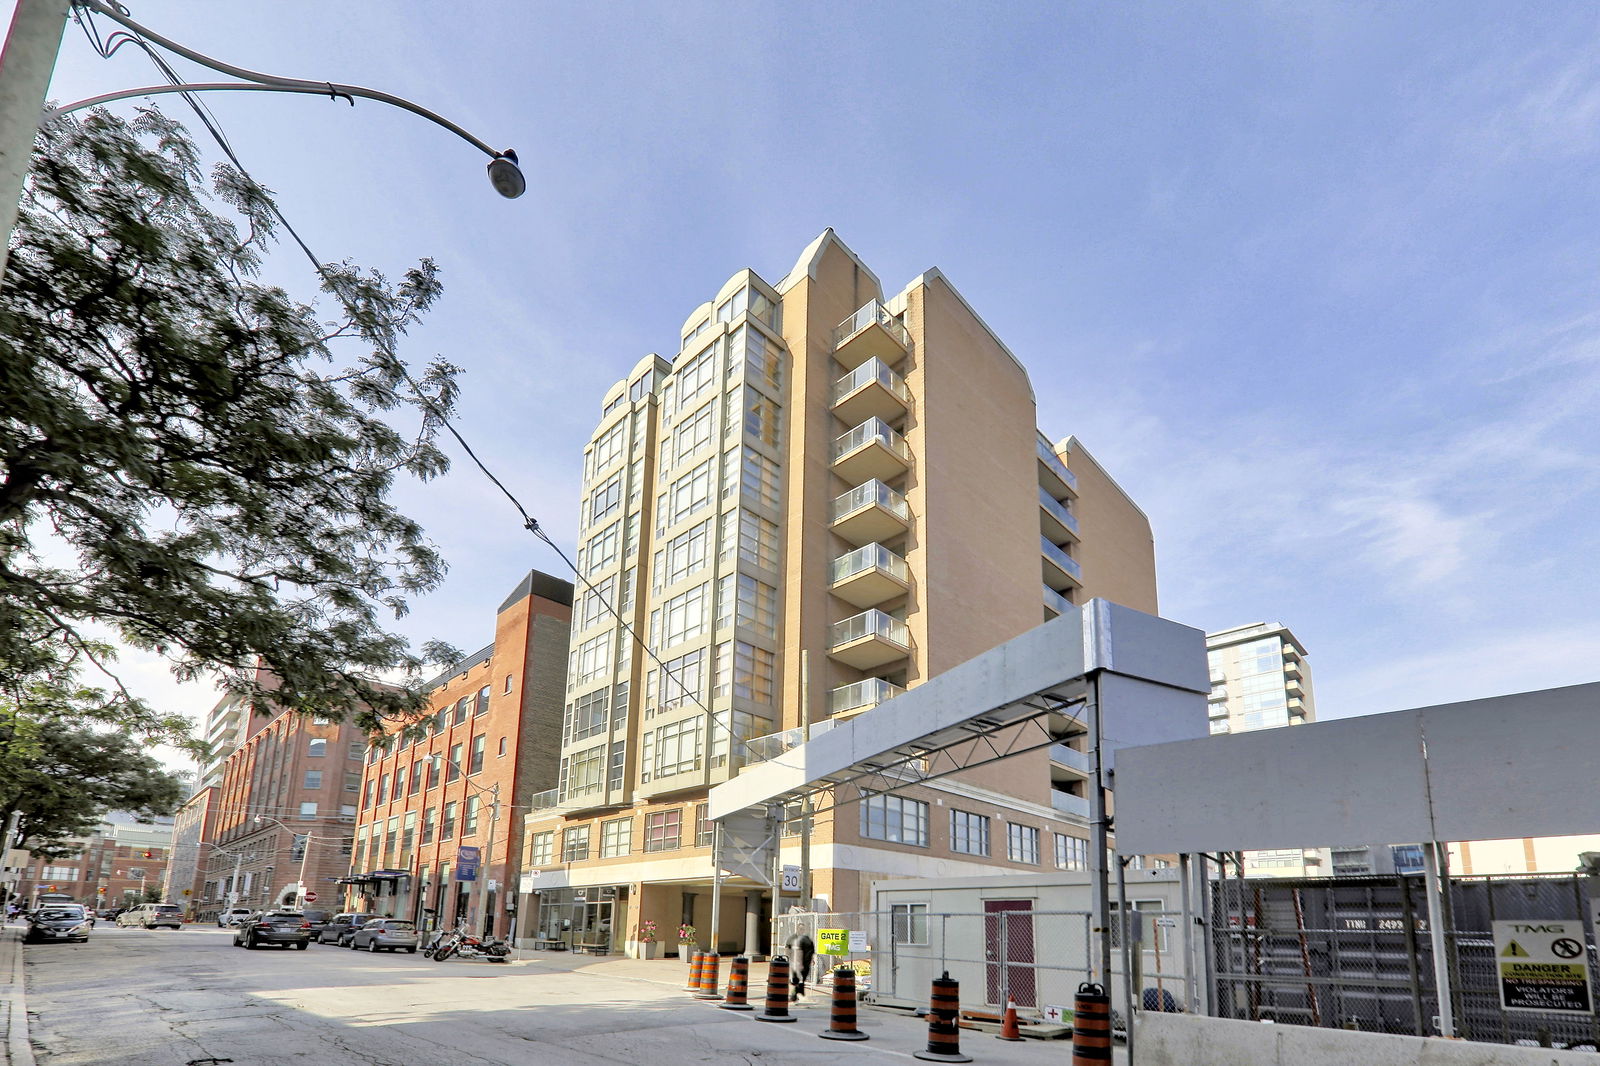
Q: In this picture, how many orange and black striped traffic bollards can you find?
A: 7